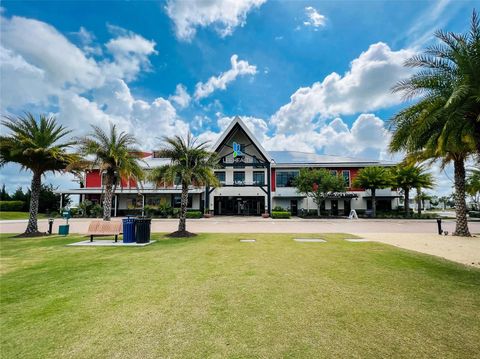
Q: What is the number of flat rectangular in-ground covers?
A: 3